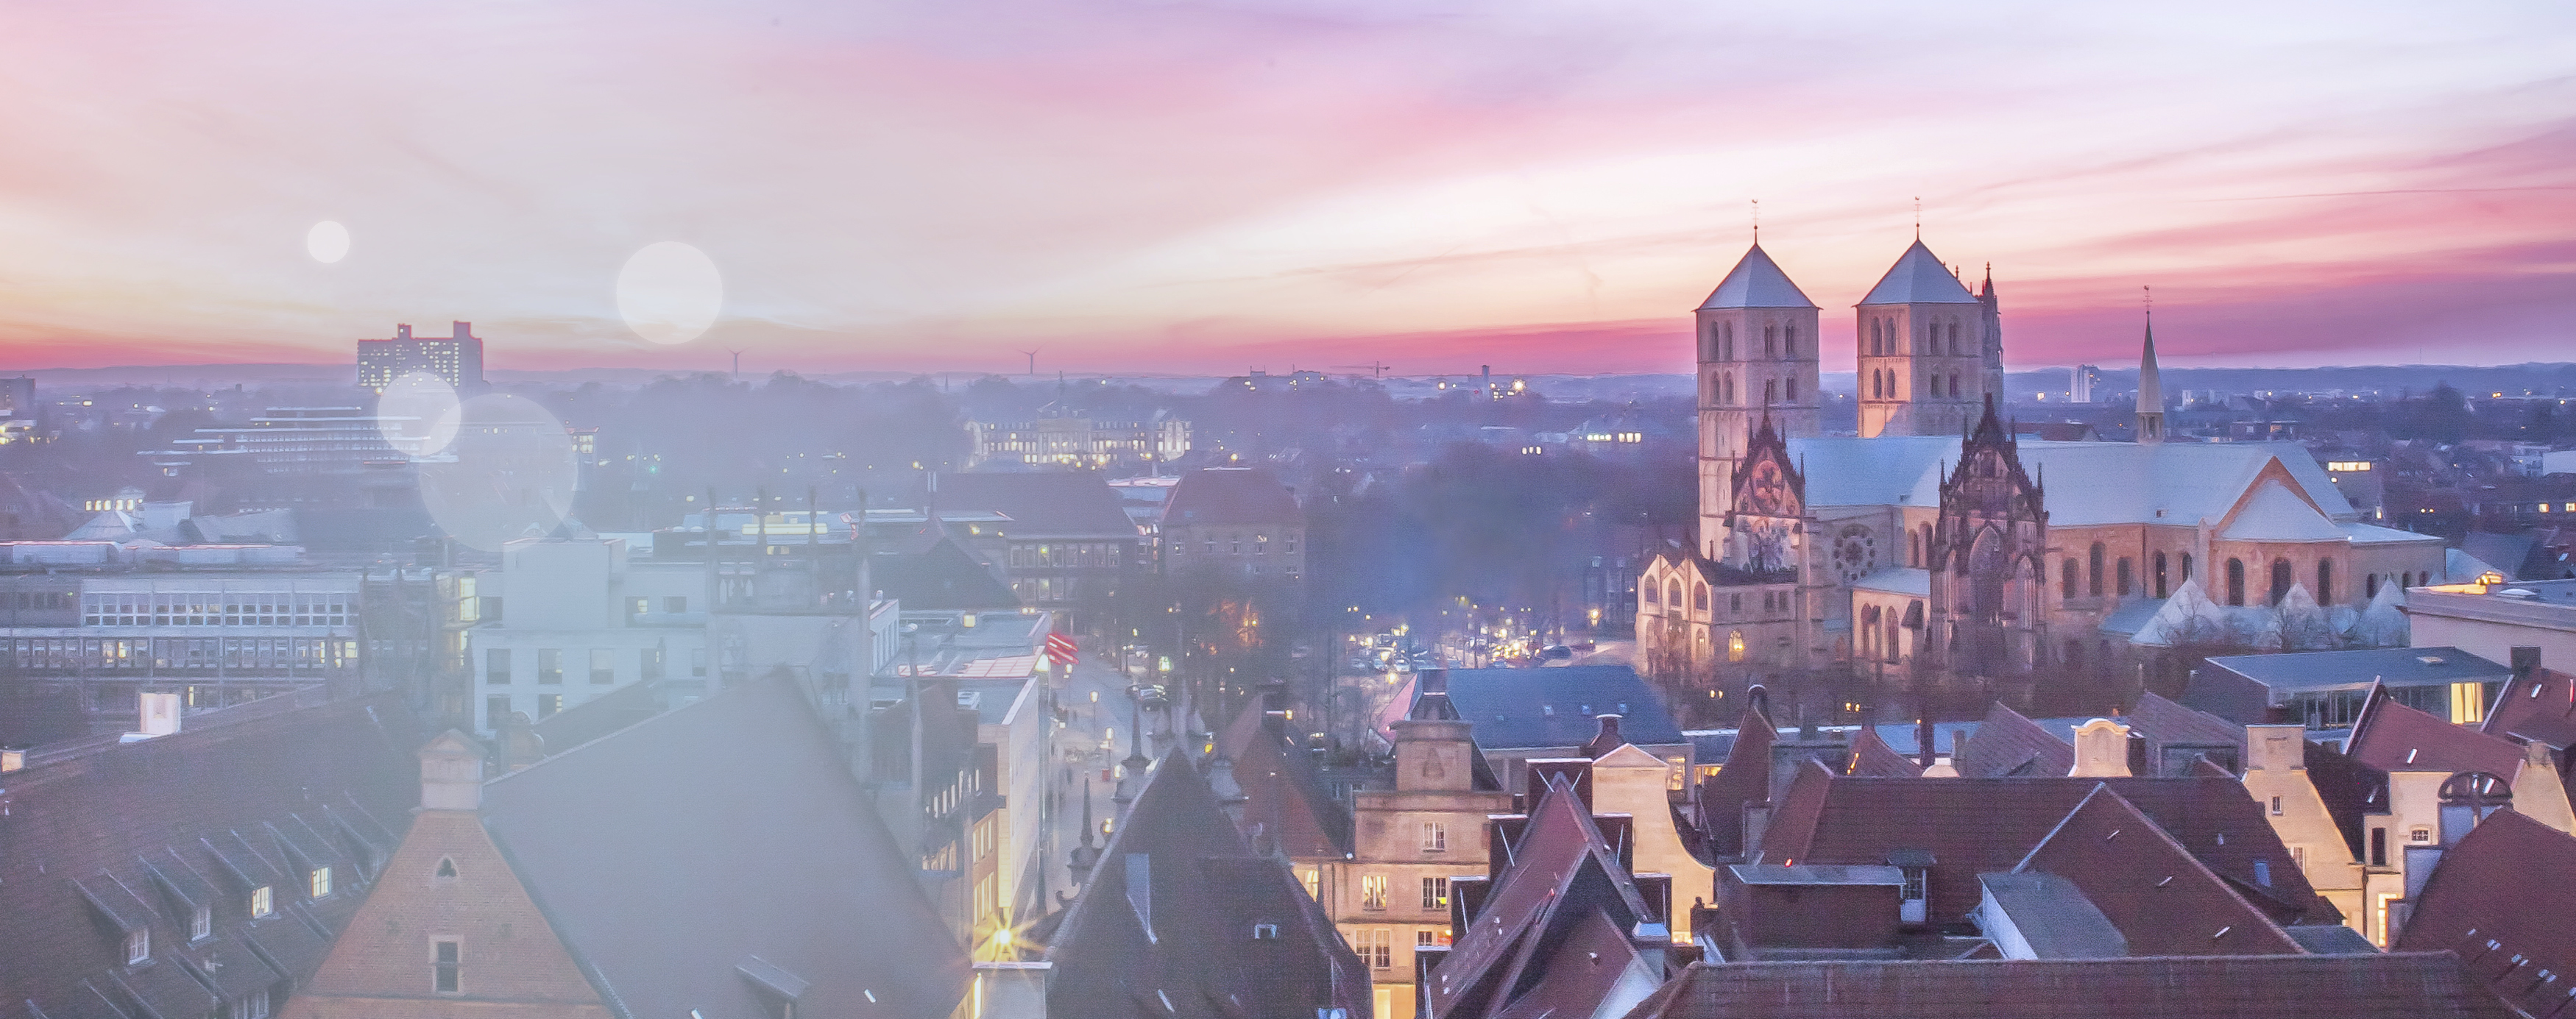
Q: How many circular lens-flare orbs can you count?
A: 4